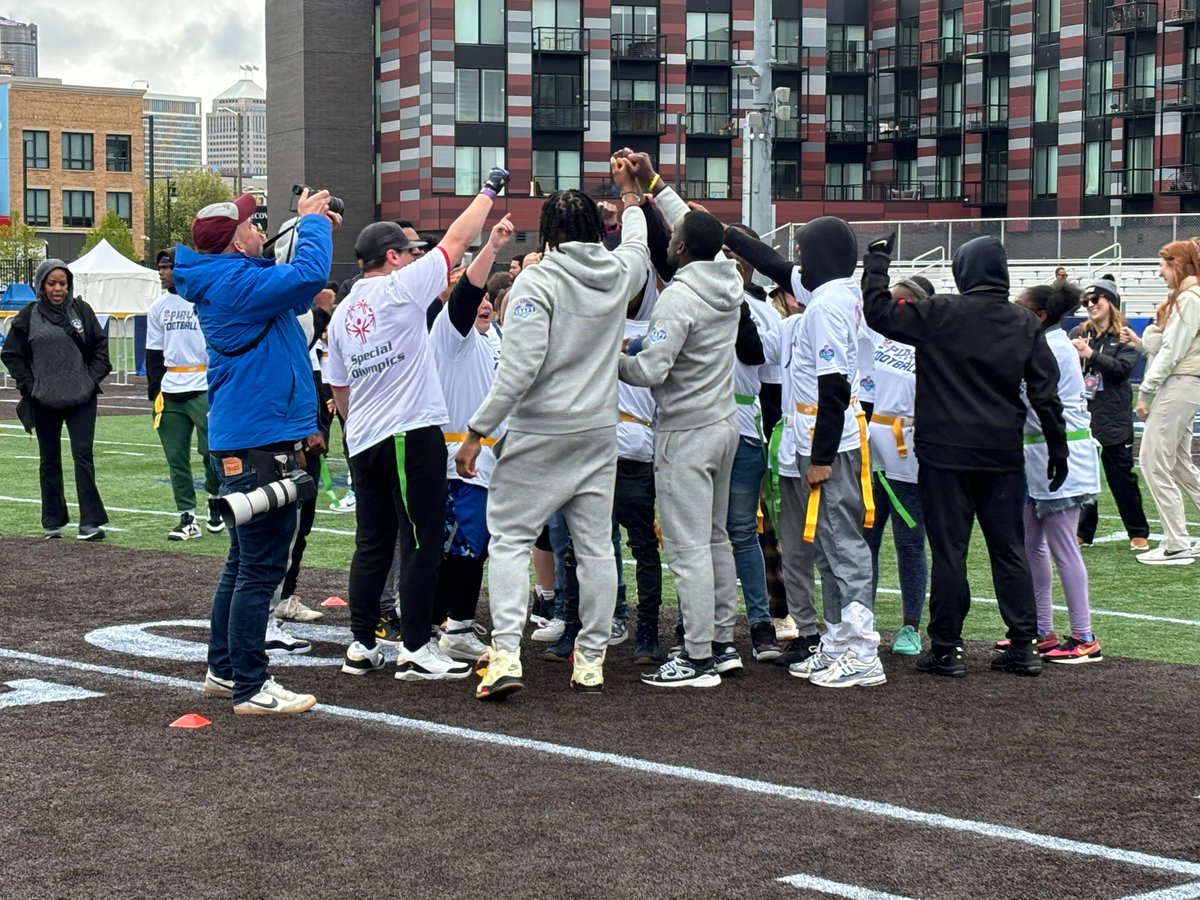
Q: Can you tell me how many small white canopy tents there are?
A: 1